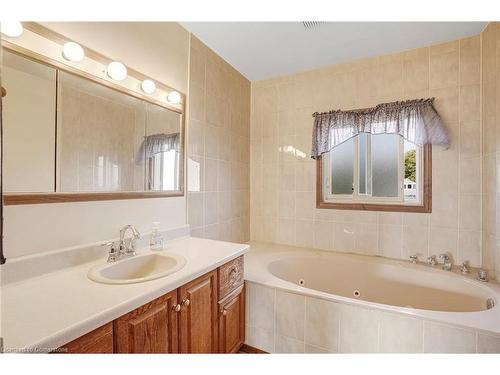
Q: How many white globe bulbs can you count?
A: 5